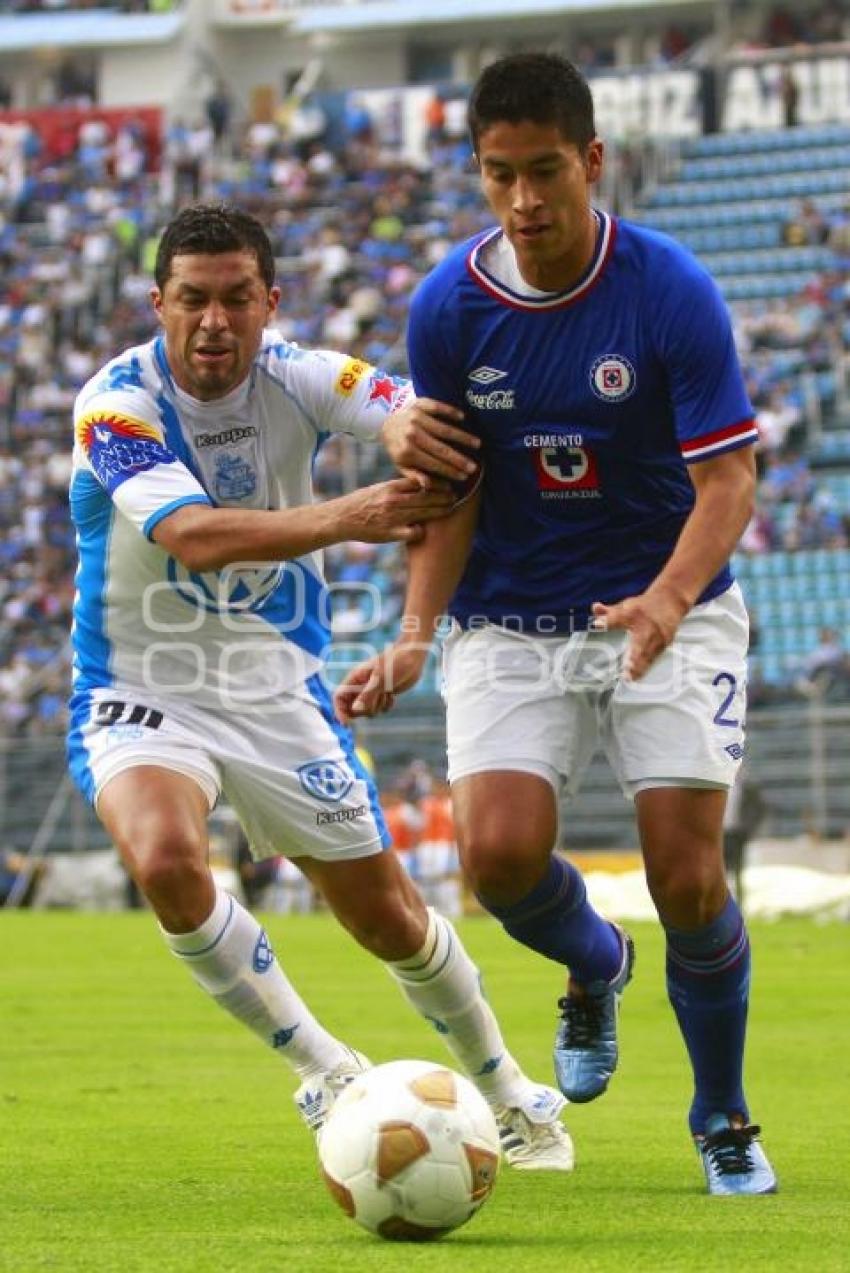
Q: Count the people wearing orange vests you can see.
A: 2